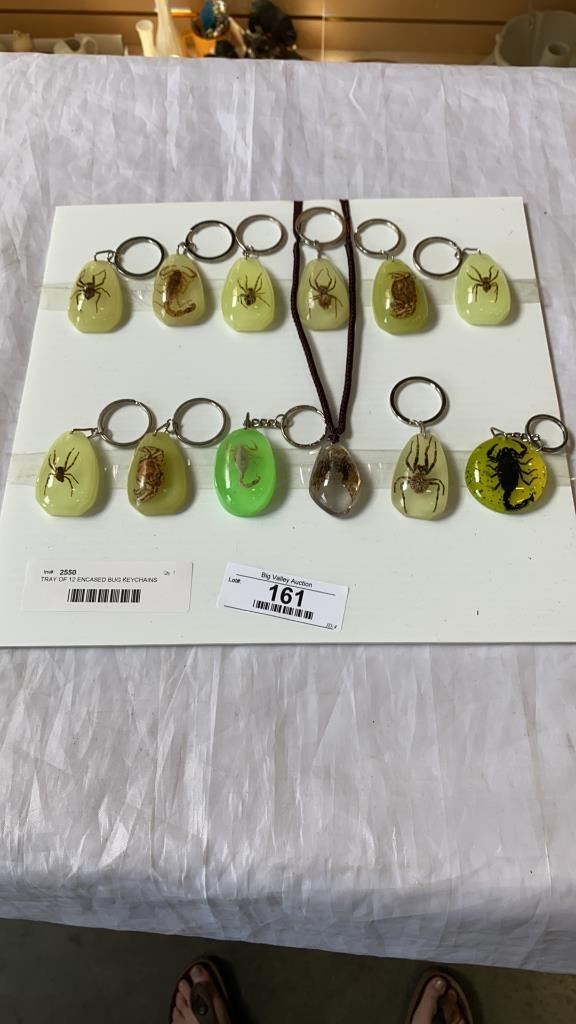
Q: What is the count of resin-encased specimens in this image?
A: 12